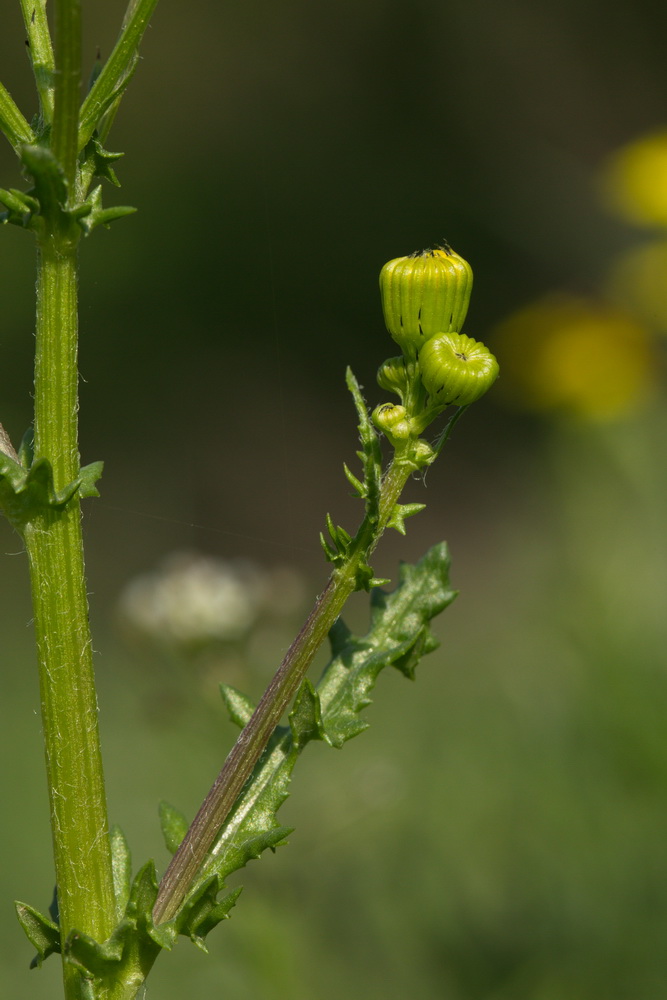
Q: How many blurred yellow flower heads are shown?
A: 3